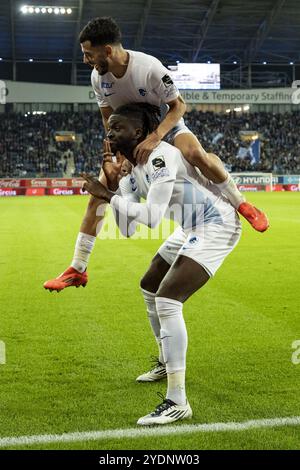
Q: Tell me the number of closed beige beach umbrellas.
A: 0